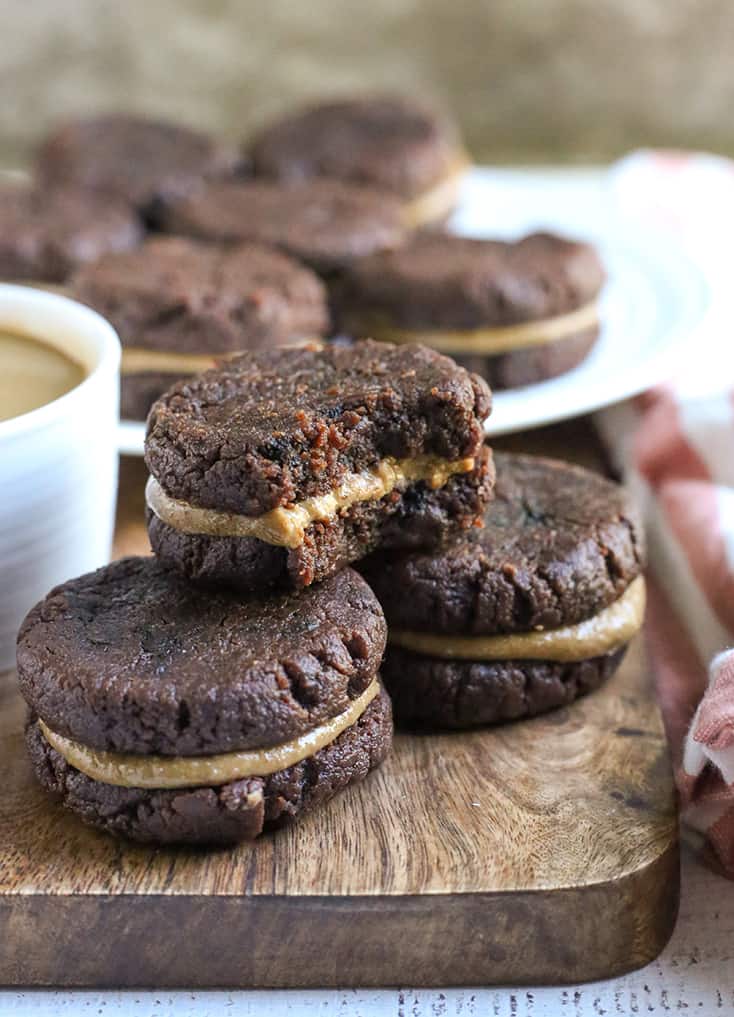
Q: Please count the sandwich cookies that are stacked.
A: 3